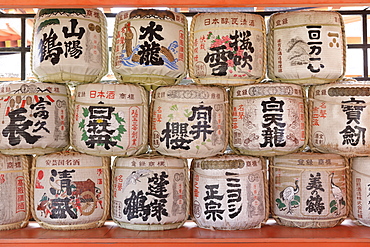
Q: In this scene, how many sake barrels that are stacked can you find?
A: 15